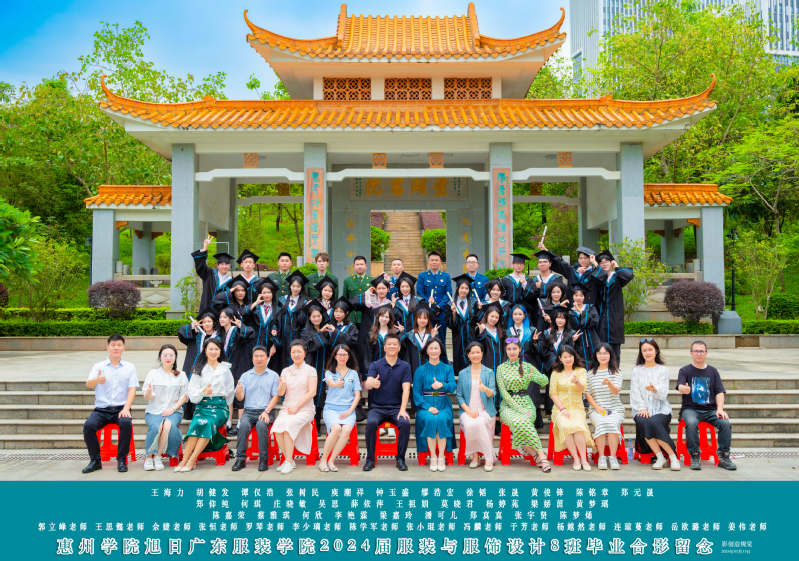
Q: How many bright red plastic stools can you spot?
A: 14